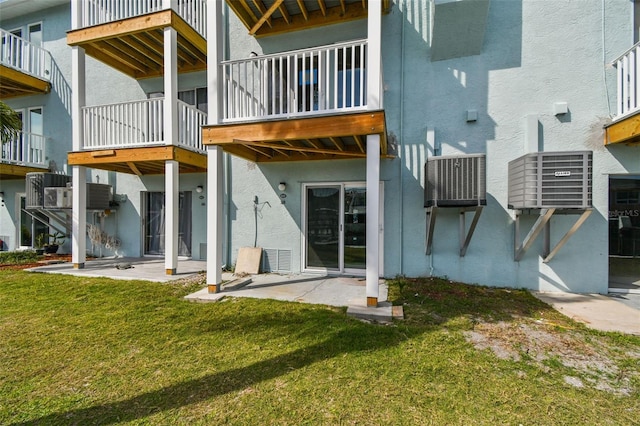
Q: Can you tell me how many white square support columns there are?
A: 4